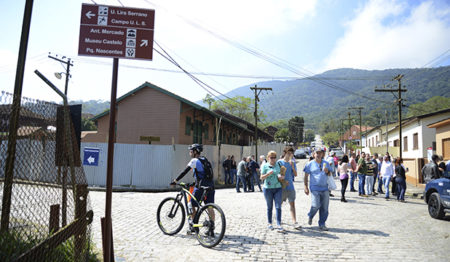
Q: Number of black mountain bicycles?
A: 1